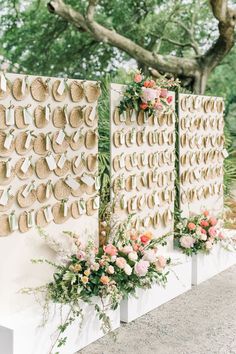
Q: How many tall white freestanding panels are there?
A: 3